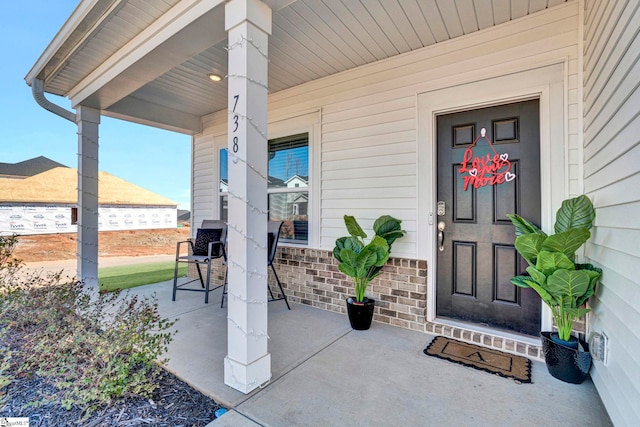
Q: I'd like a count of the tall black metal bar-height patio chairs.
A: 2